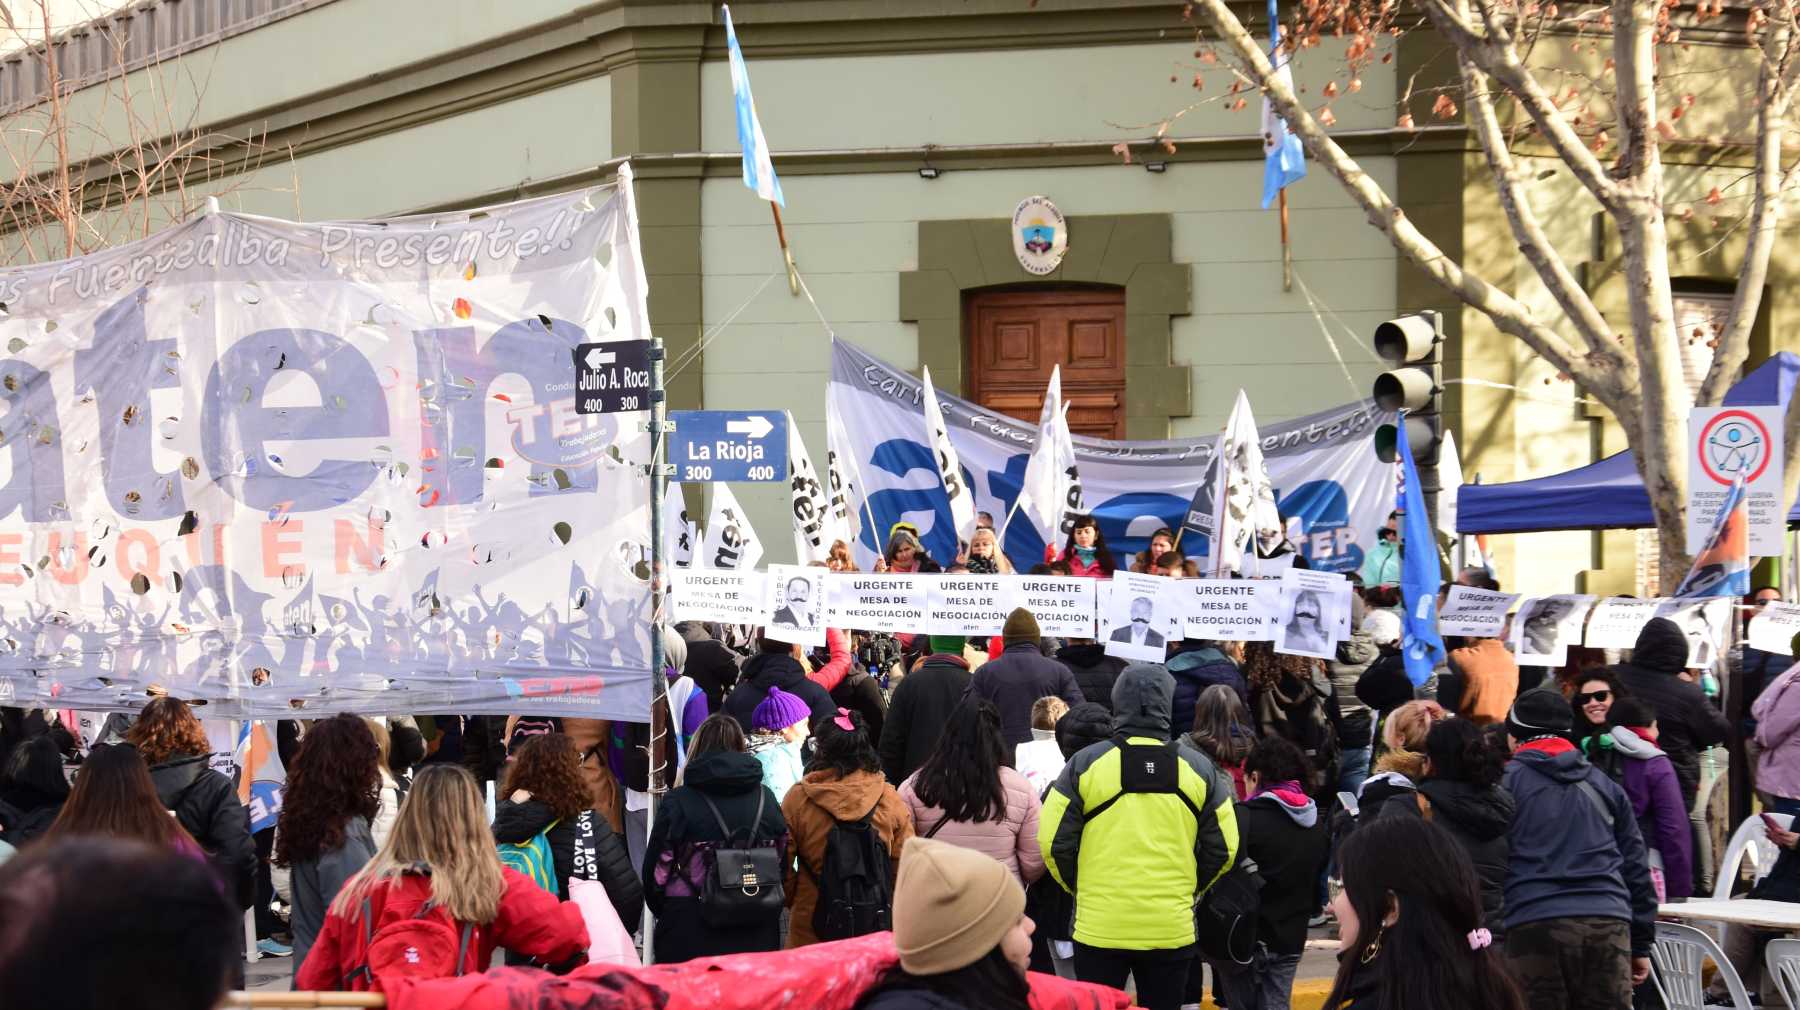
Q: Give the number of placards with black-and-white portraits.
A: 5